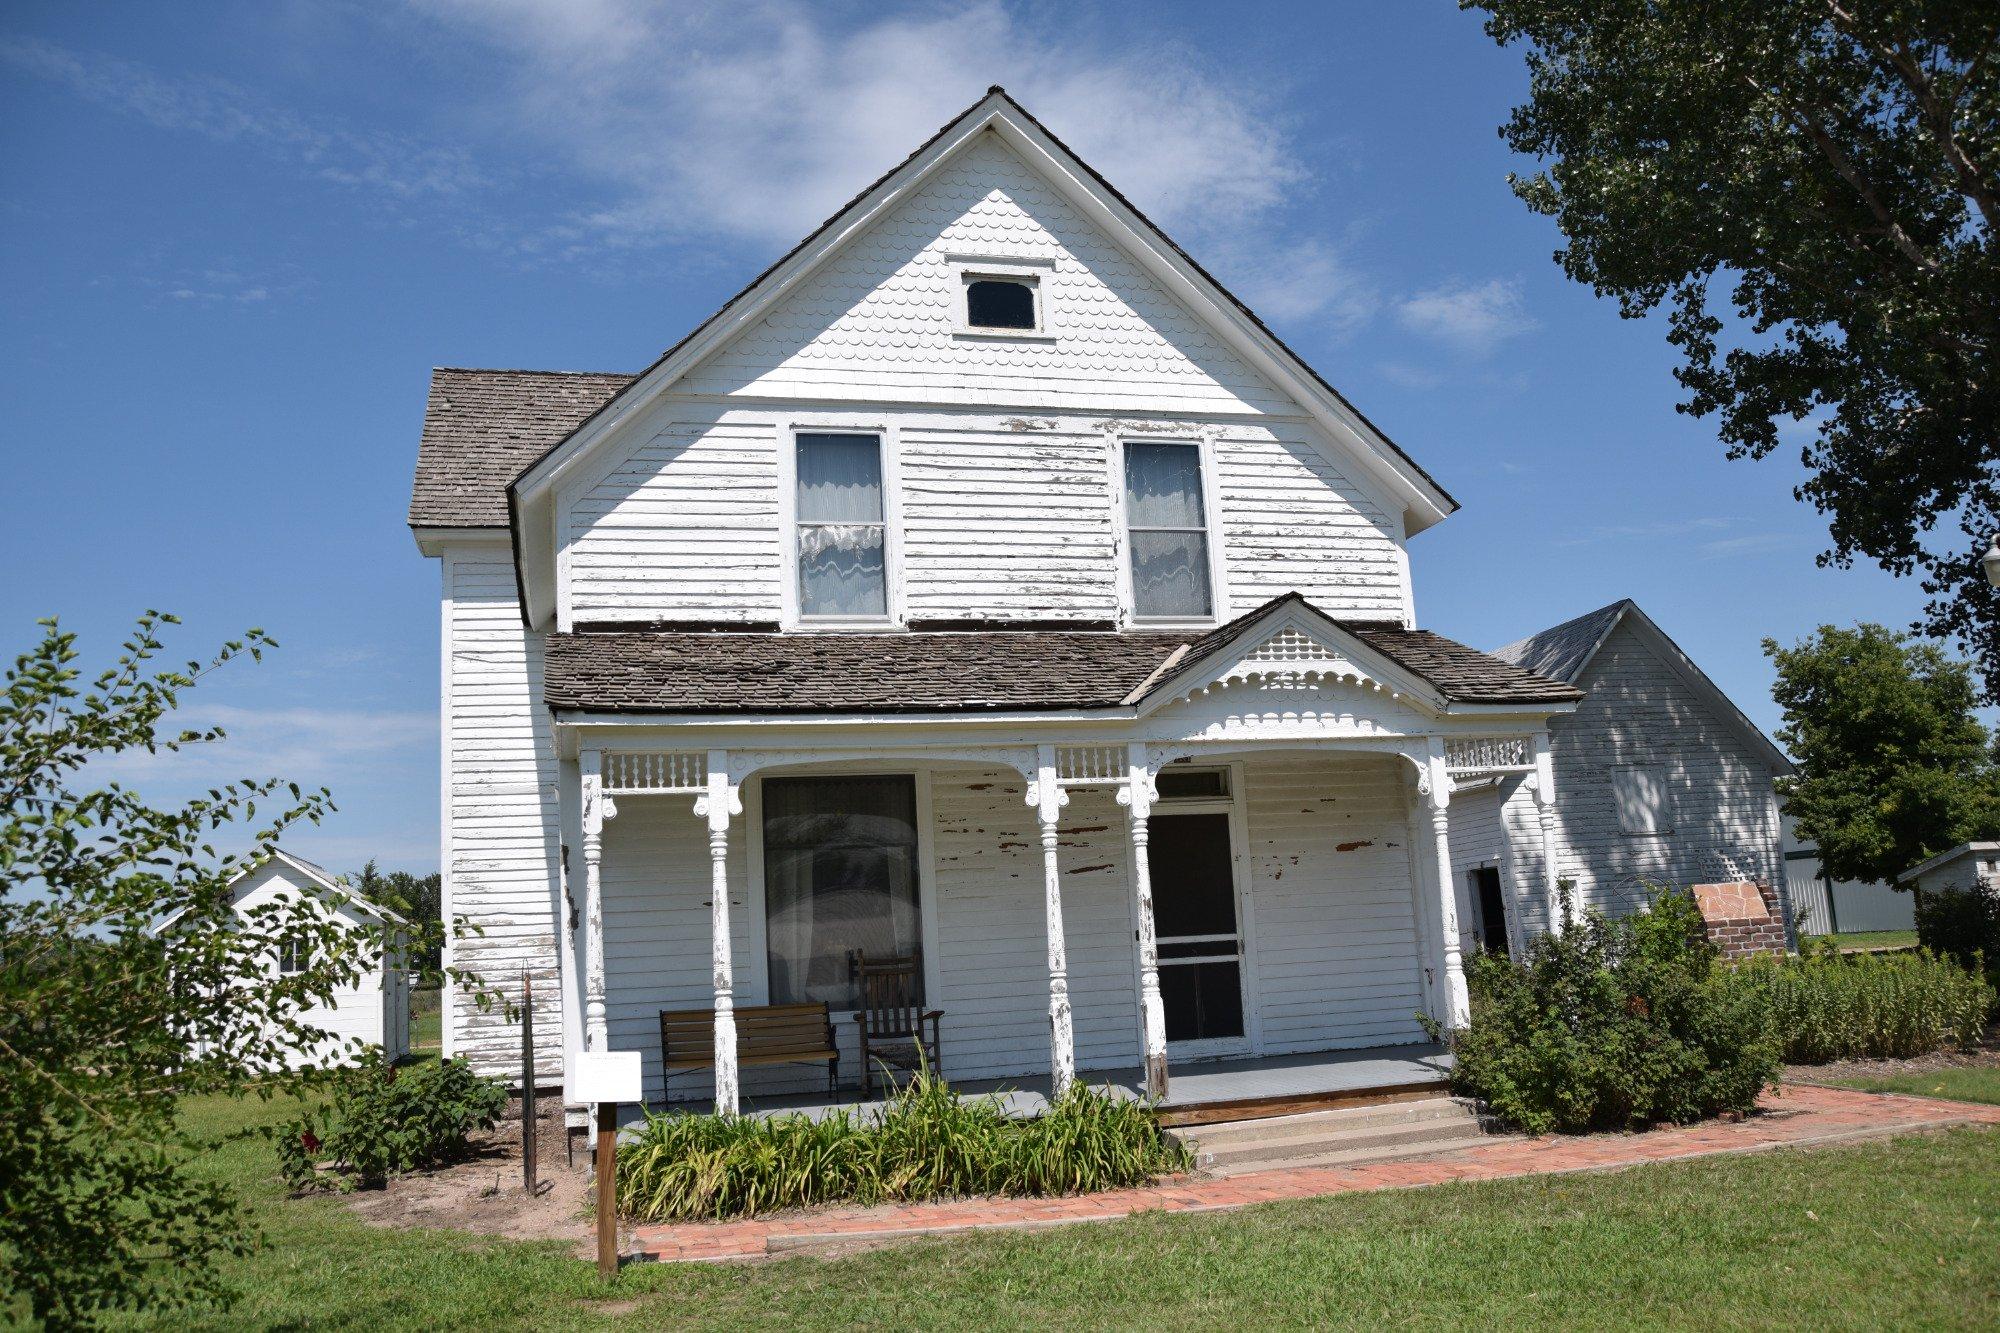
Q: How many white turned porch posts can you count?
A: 6